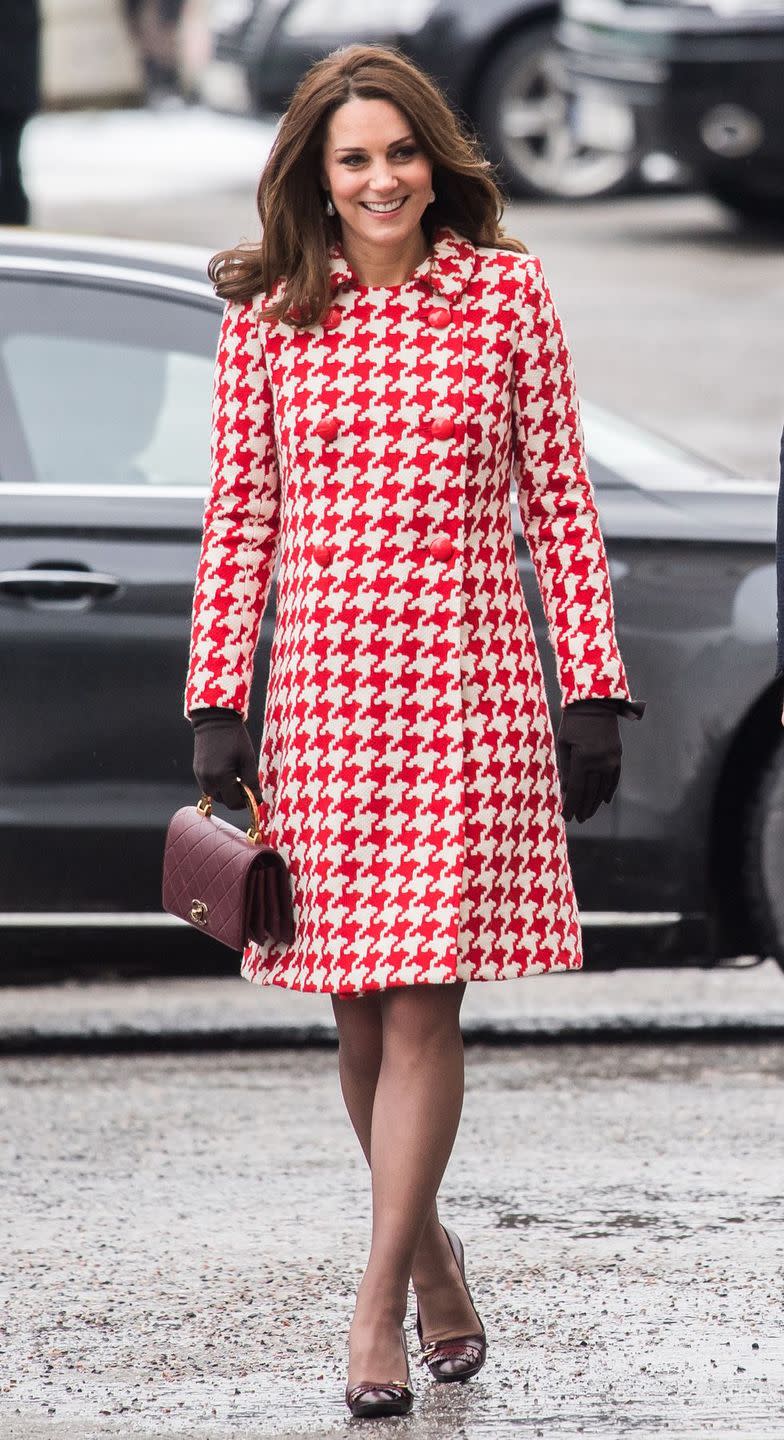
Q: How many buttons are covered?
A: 1